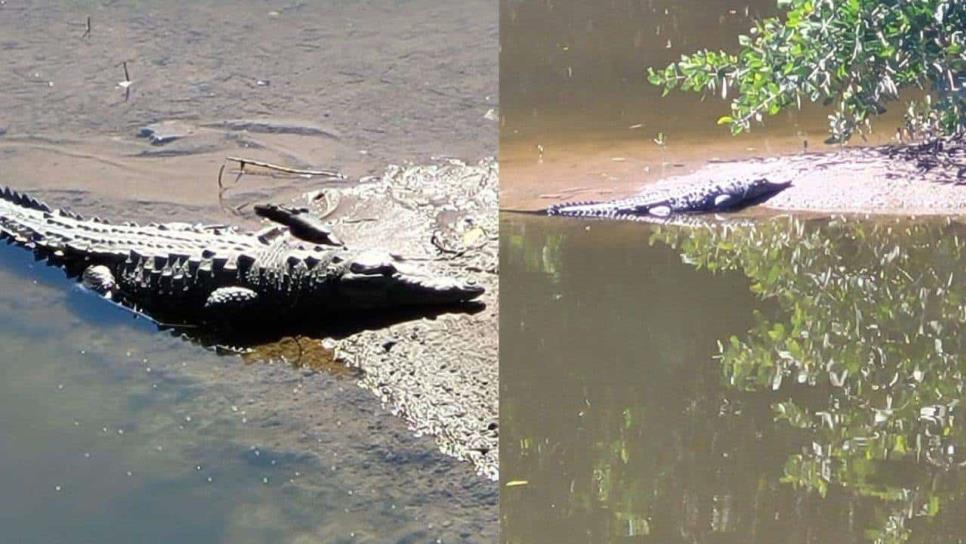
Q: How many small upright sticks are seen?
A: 2